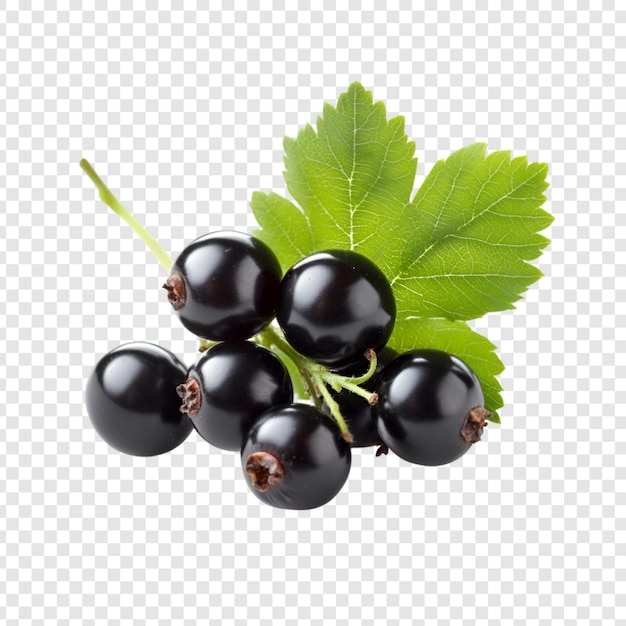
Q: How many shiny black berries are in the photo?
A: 7